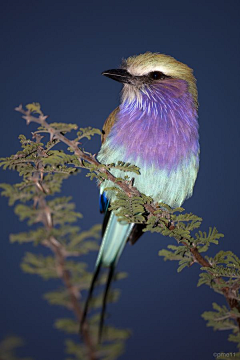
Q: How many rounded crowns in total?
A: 1